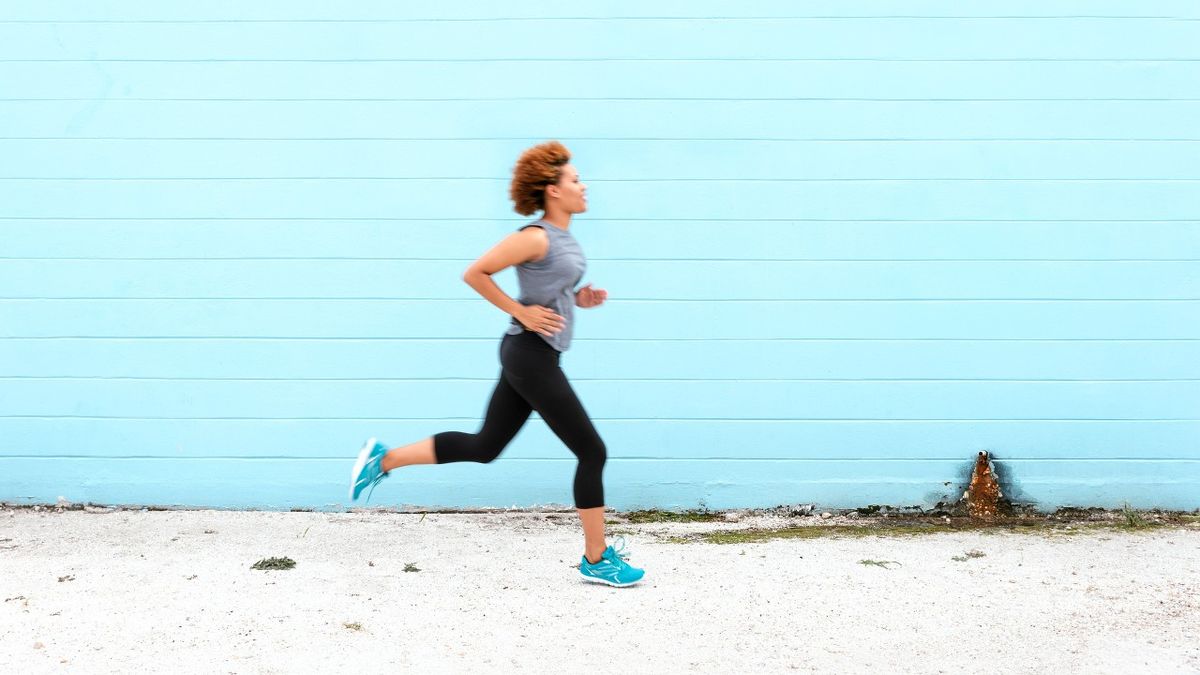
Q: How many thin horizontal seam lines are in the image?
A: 12